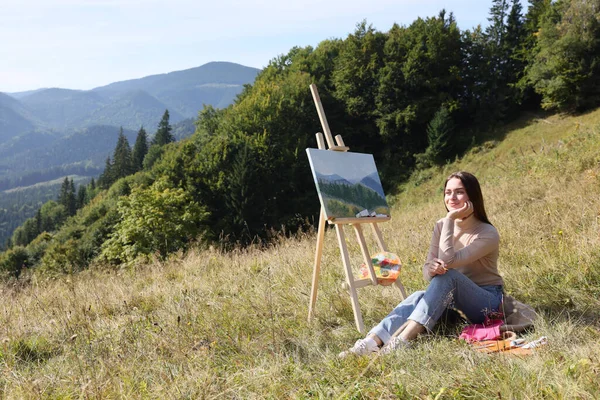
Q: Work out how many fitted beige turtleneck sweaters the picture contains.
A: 1